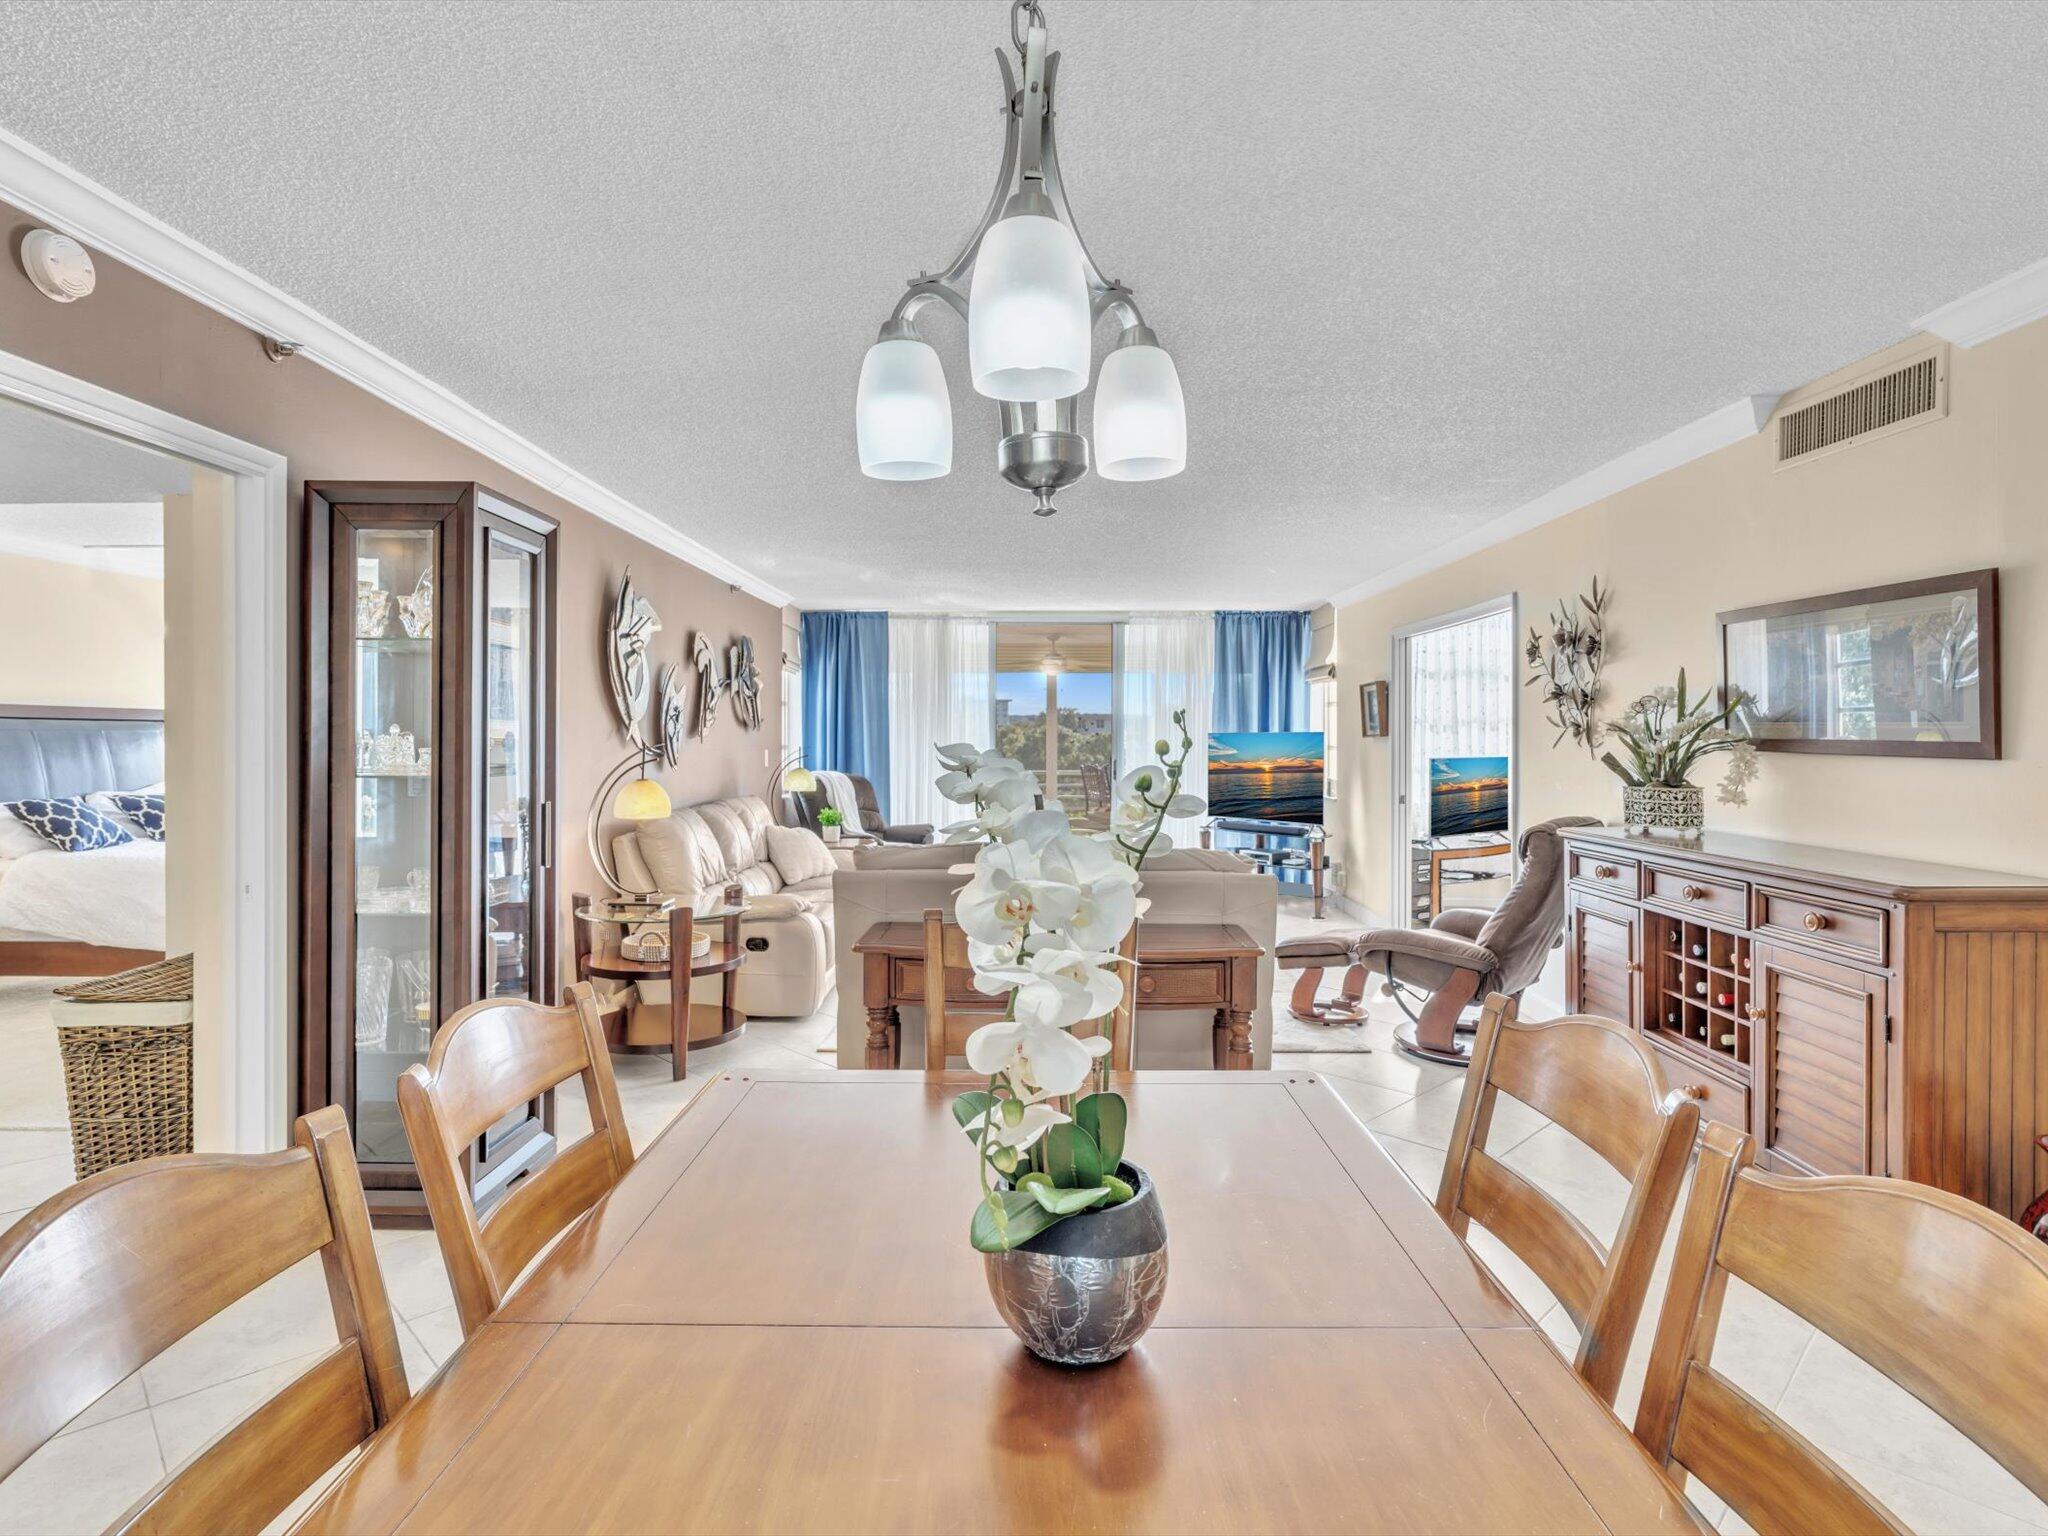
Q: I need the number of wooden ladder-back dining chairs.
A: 5